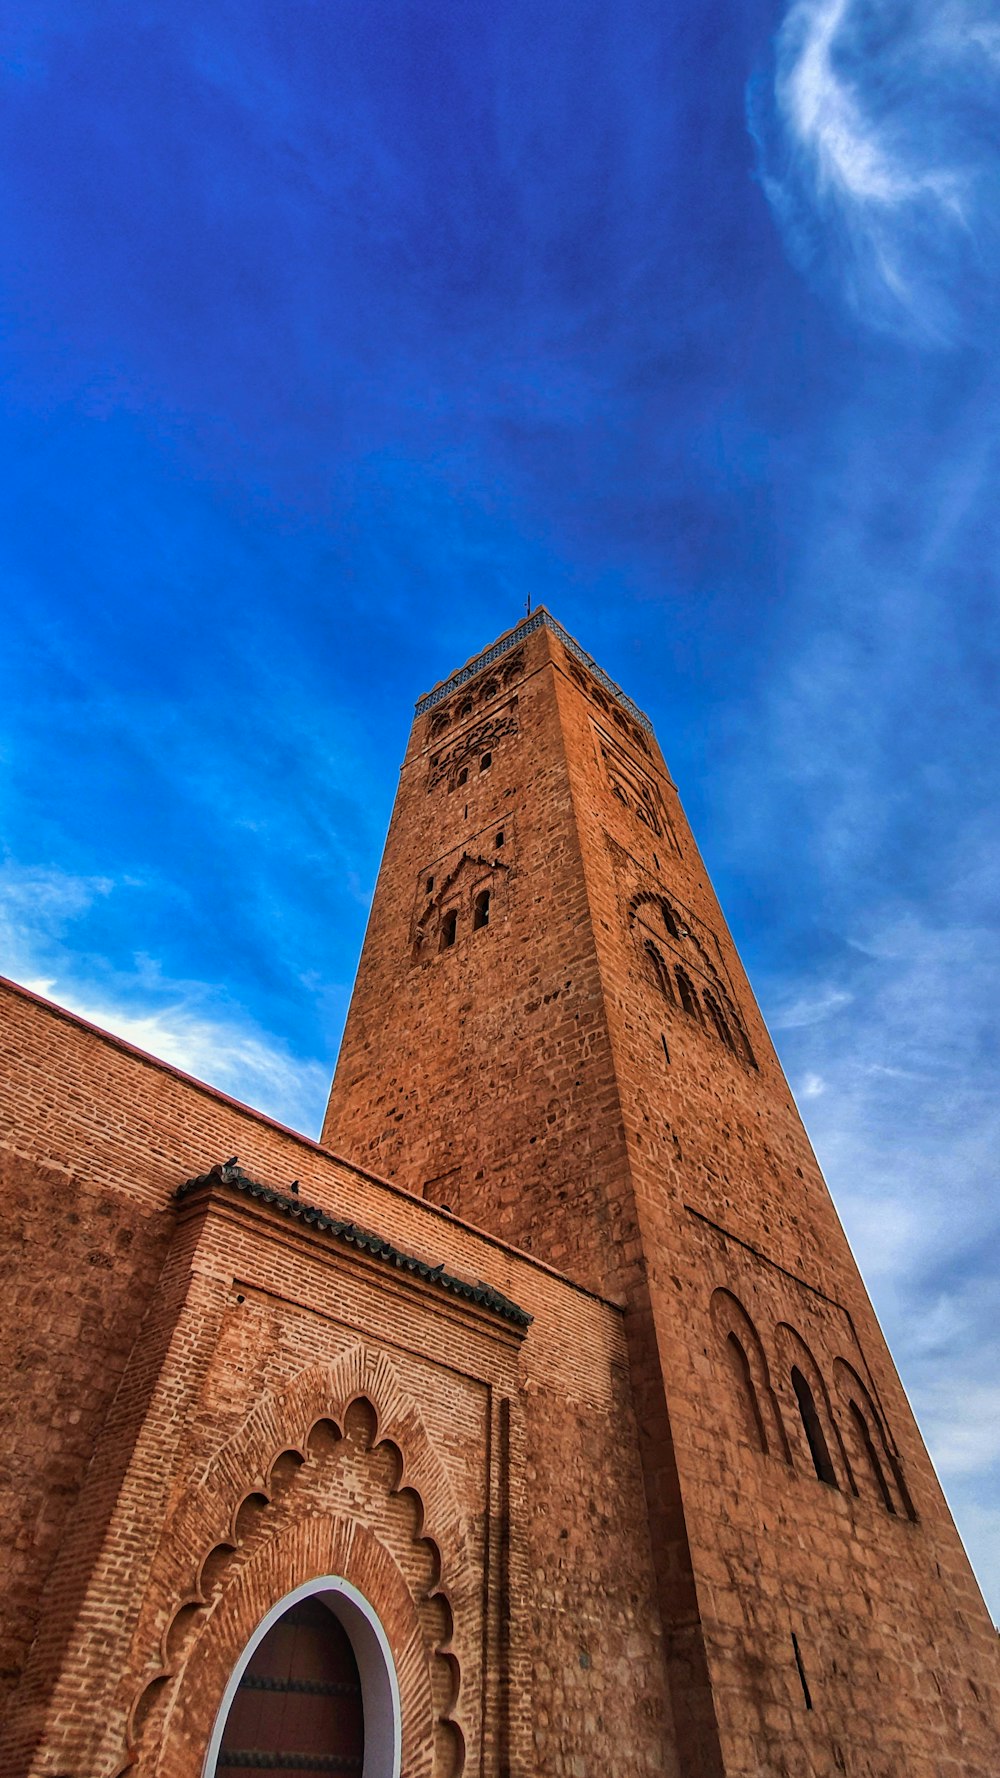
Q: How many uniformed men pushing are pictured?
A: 0